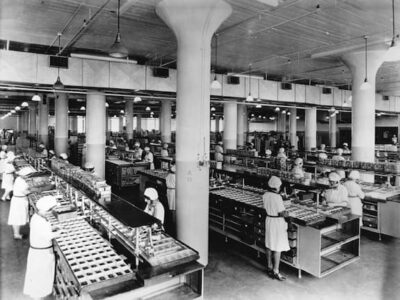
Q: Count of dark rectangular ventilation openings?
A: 6